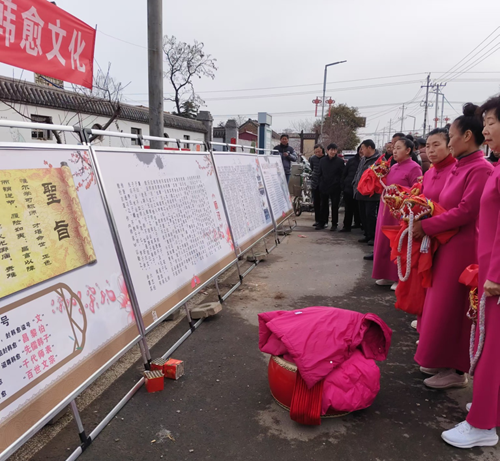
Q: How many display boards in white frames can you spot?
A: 4